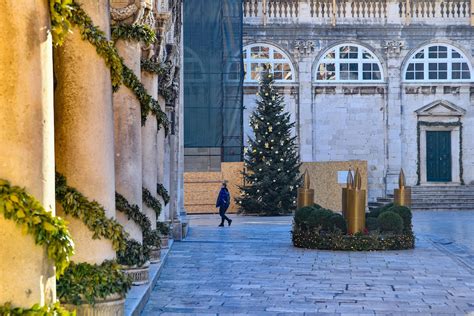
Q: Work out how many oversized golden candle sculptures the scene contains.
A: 4